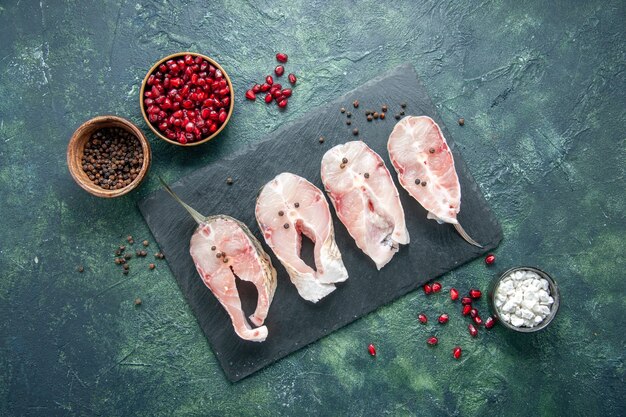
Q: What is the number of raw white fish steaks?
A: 4